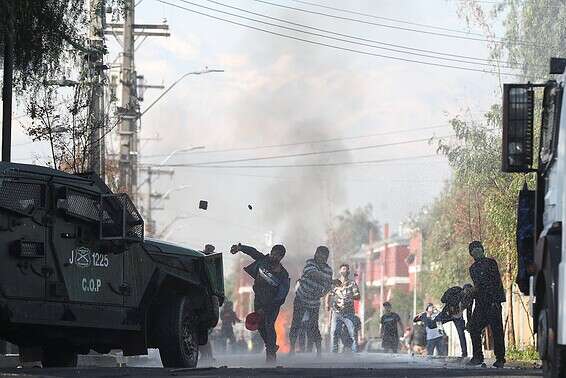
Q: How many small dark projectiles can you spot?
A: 2